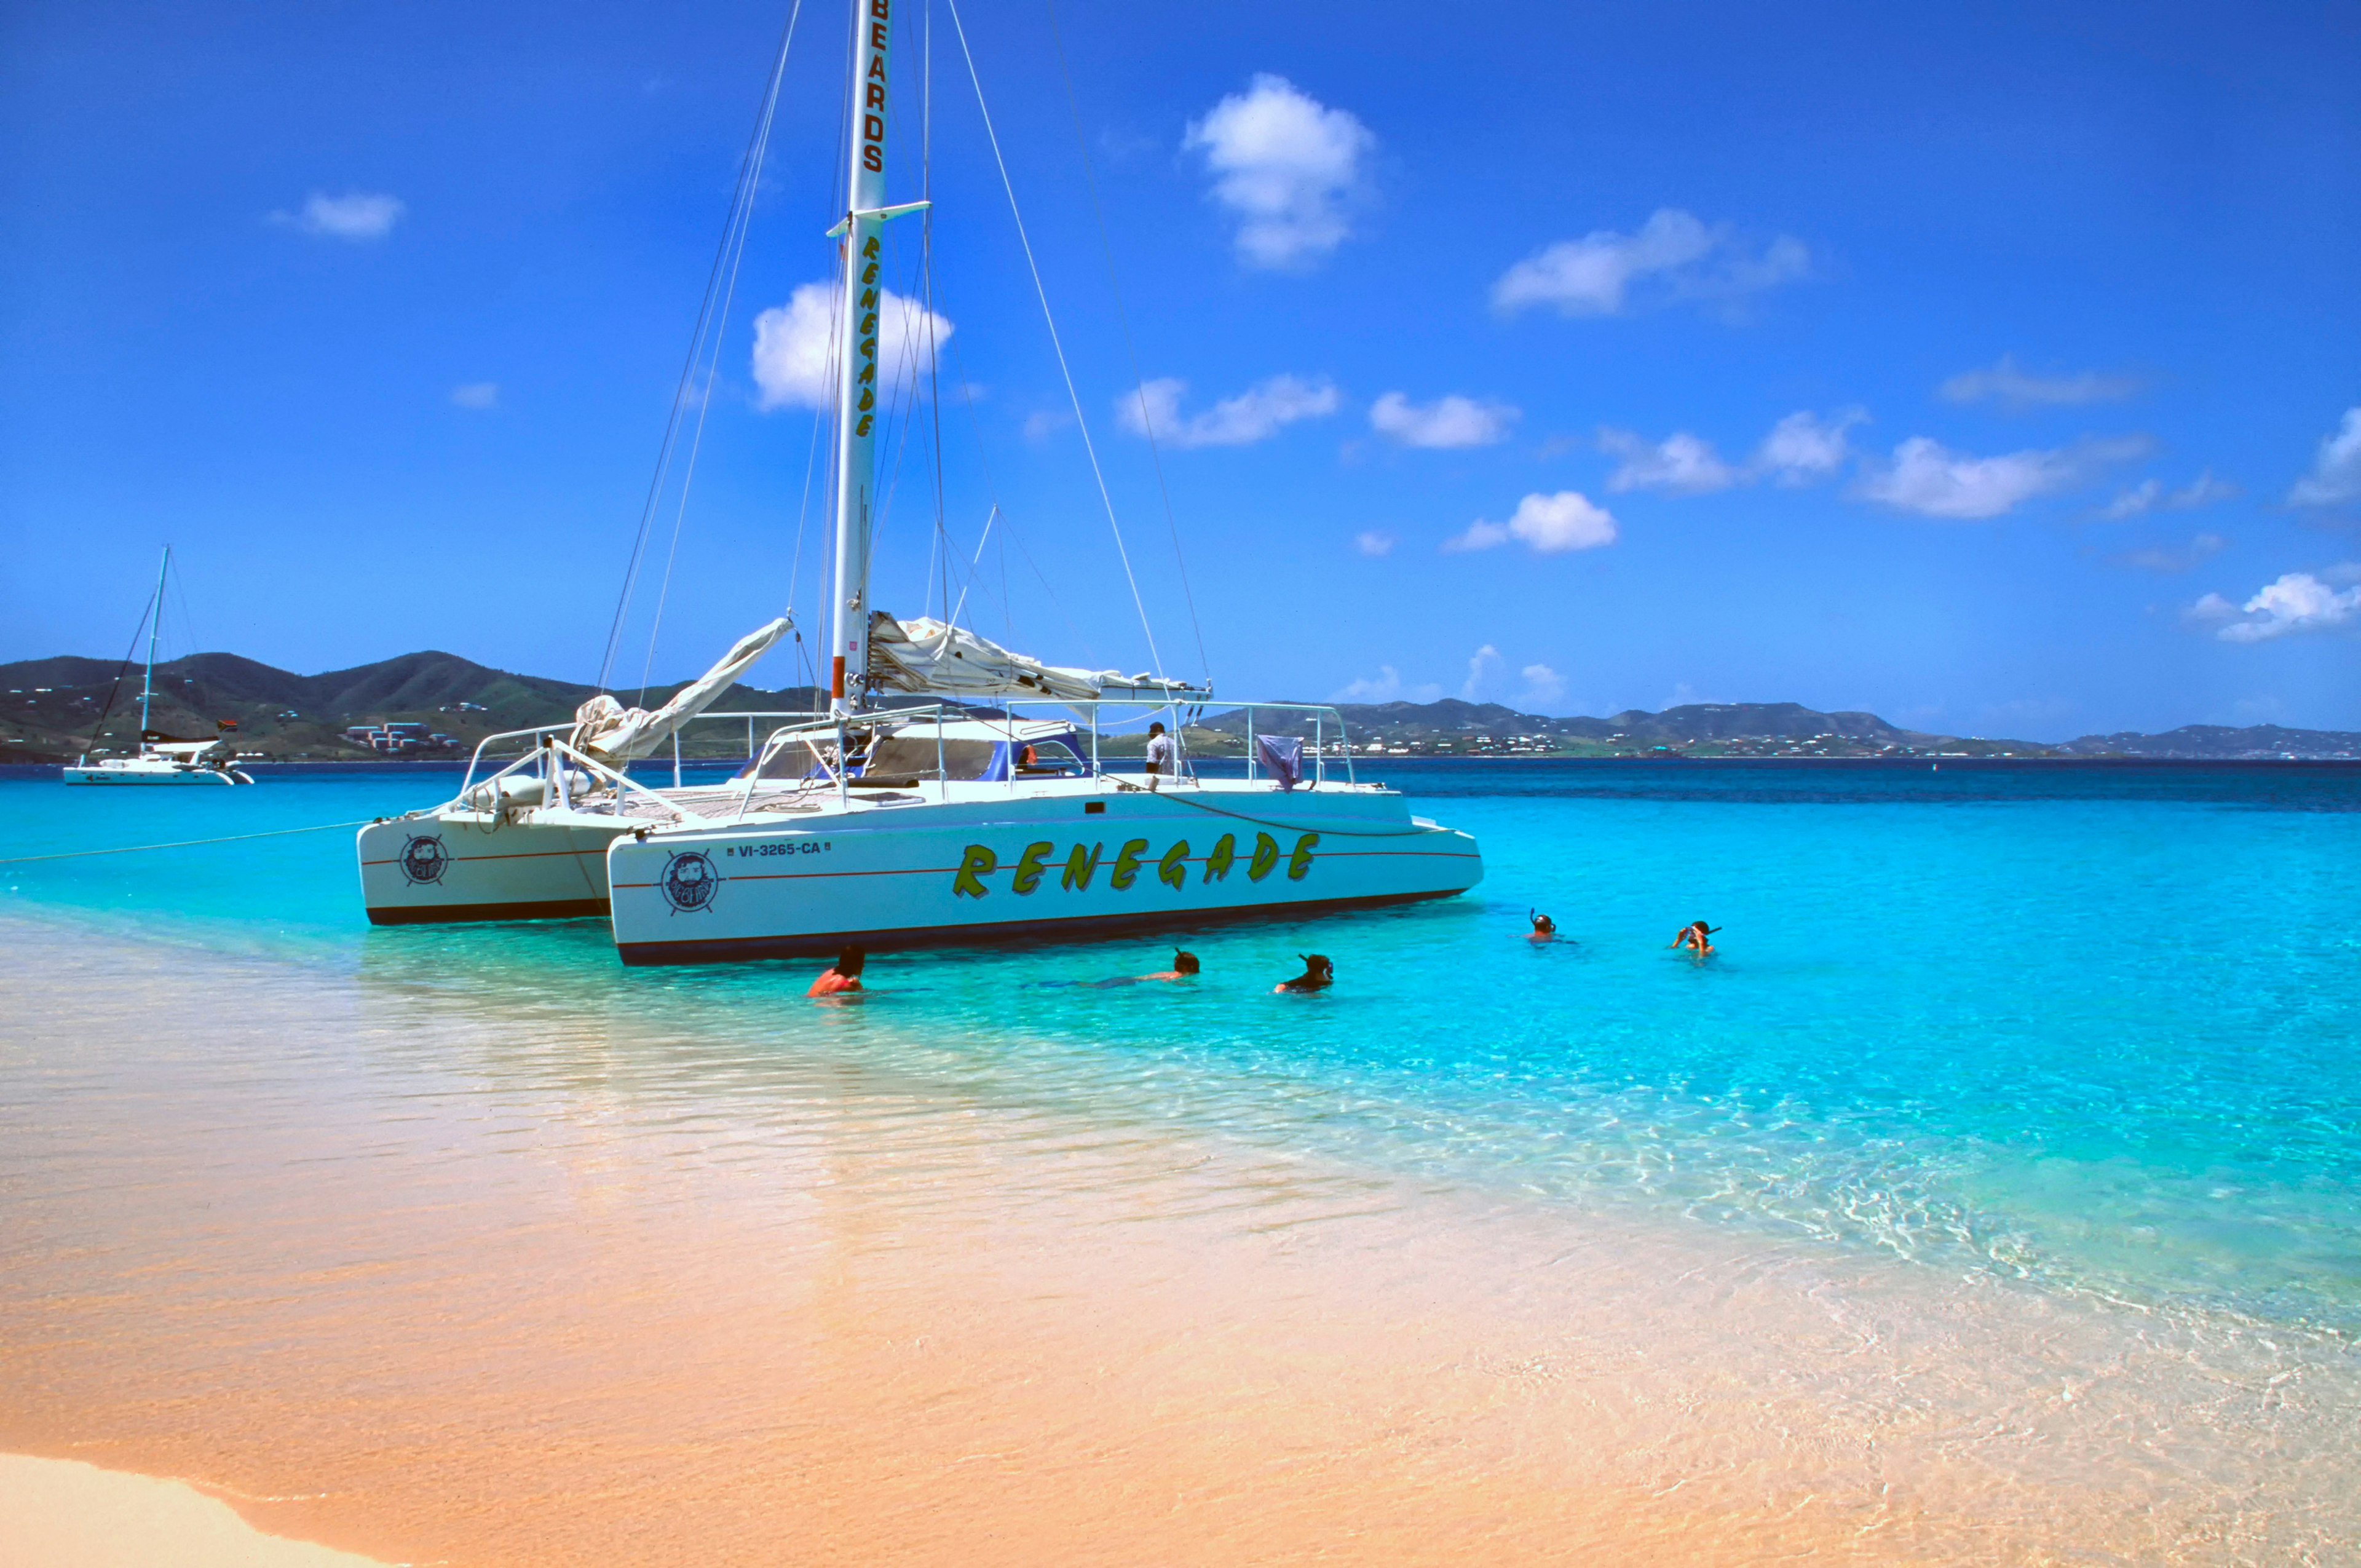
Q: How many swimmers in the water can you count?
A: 5